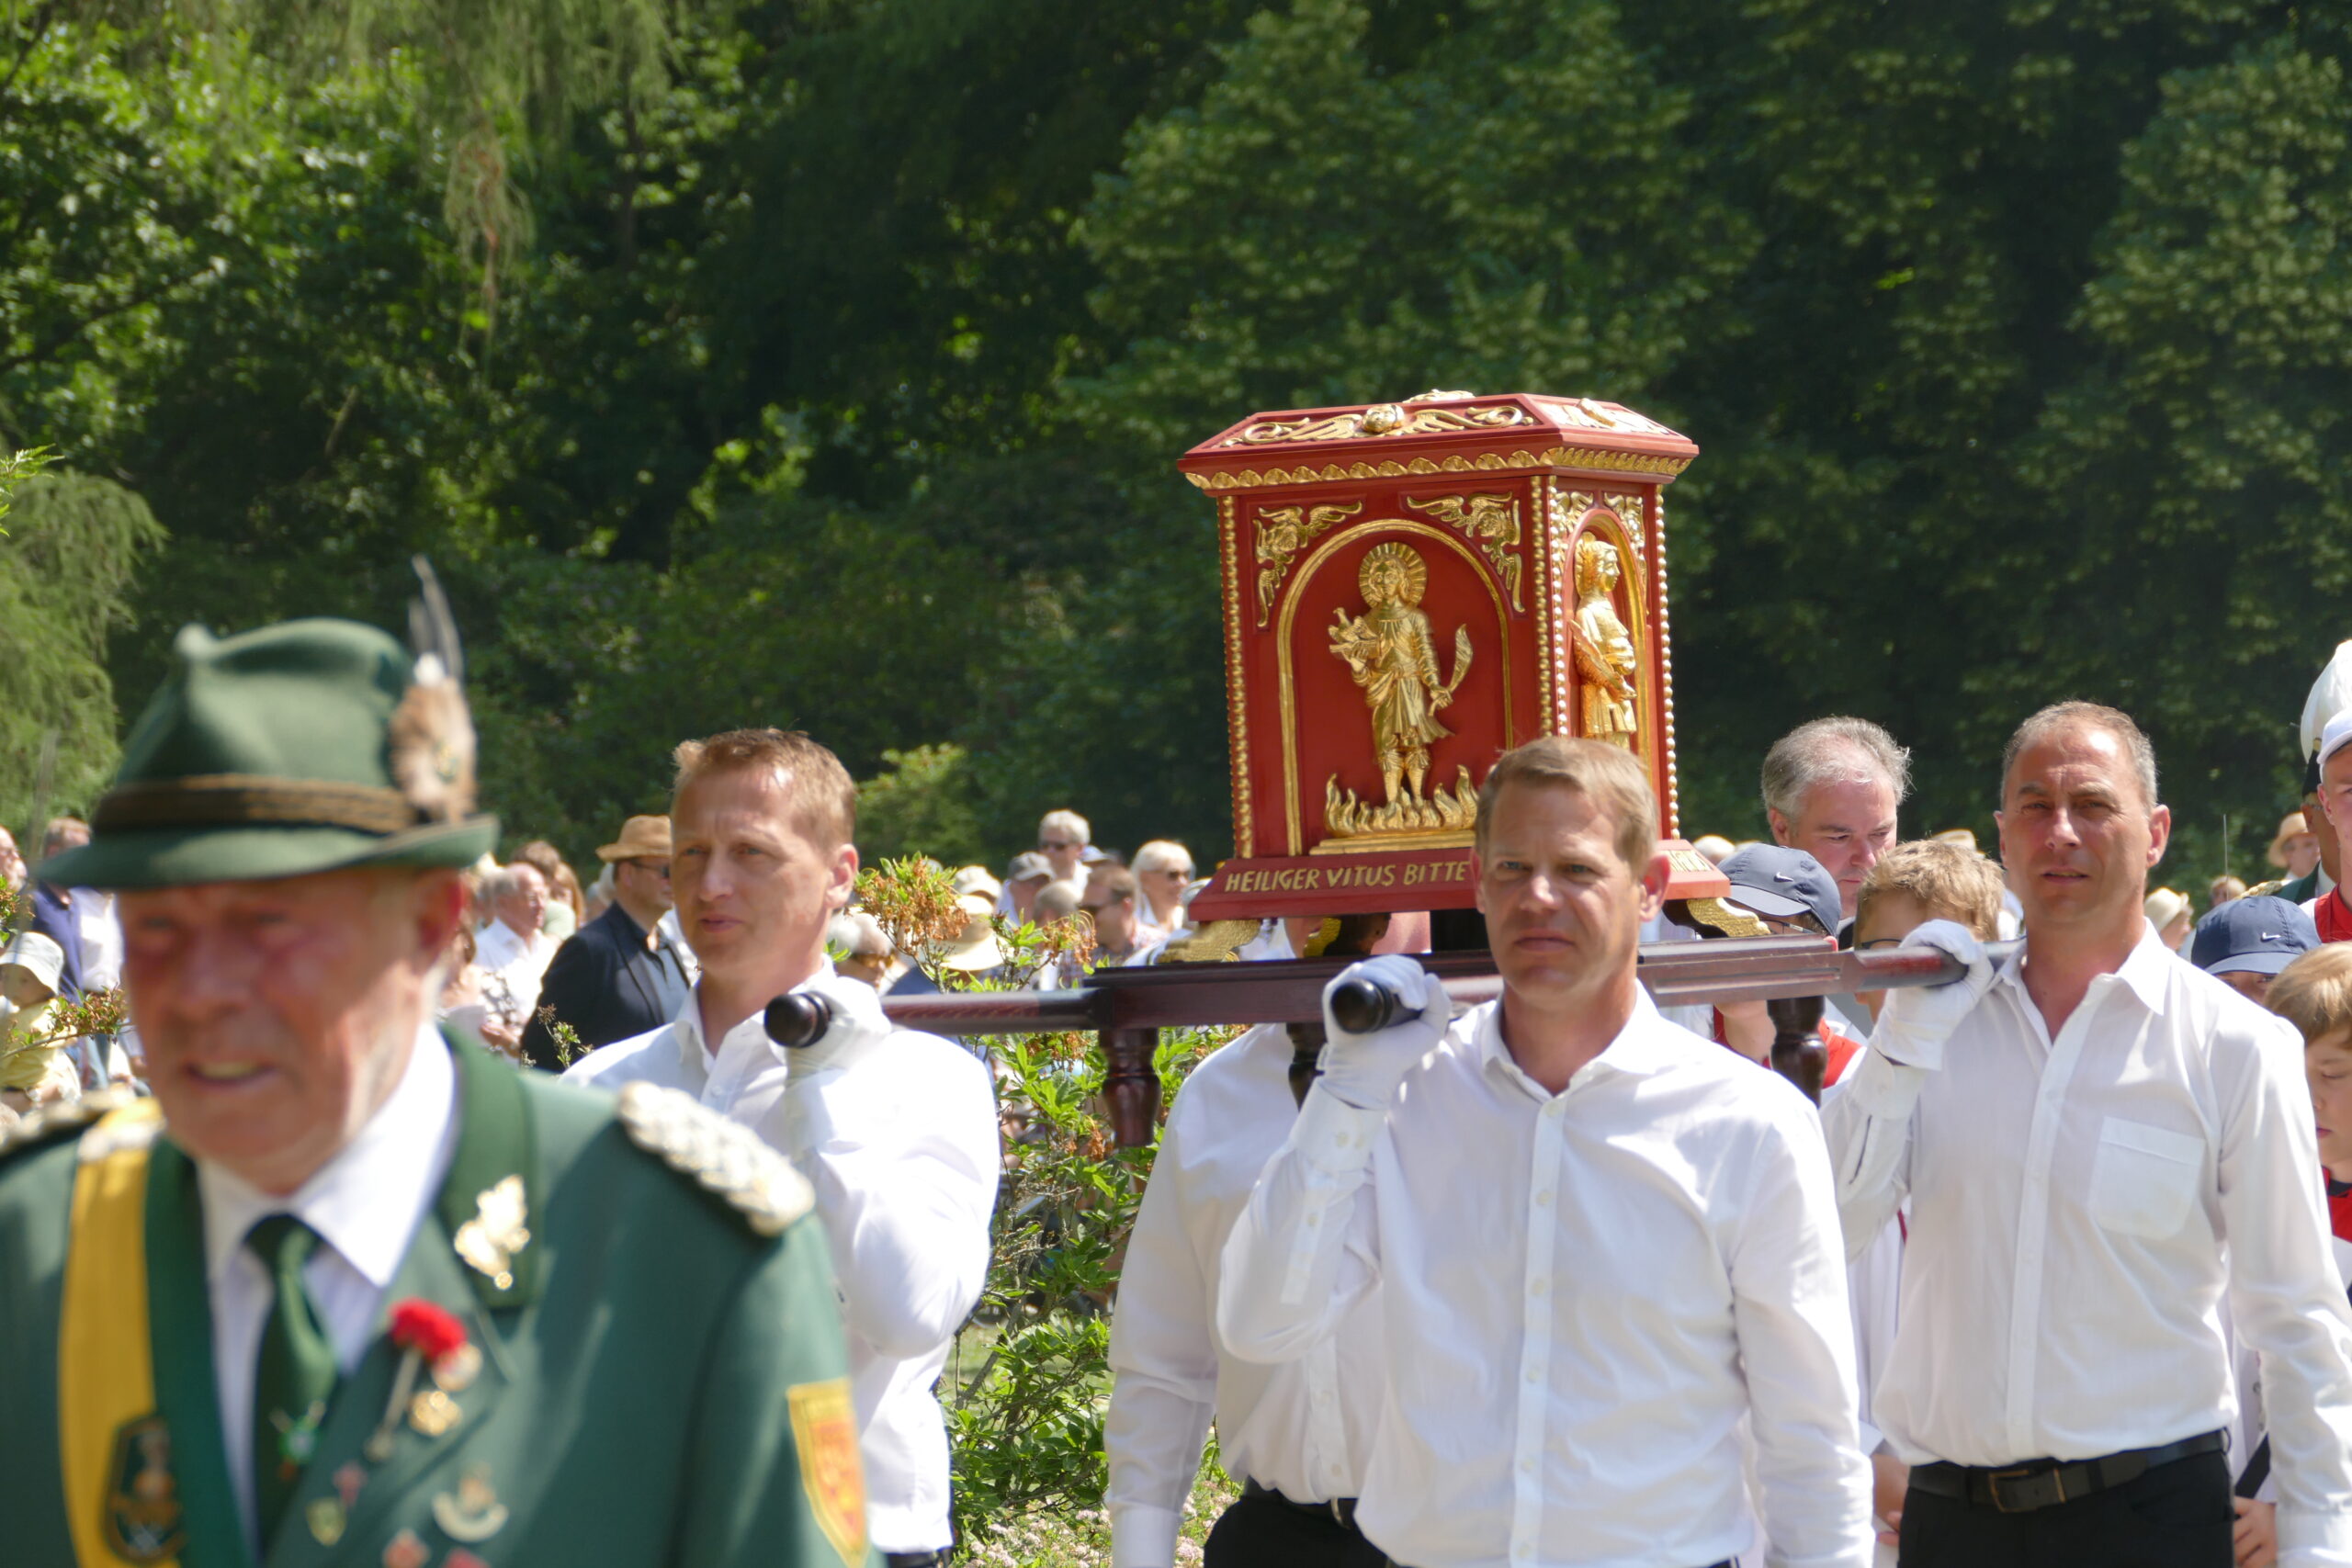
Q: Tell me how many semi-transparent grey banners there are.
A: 0